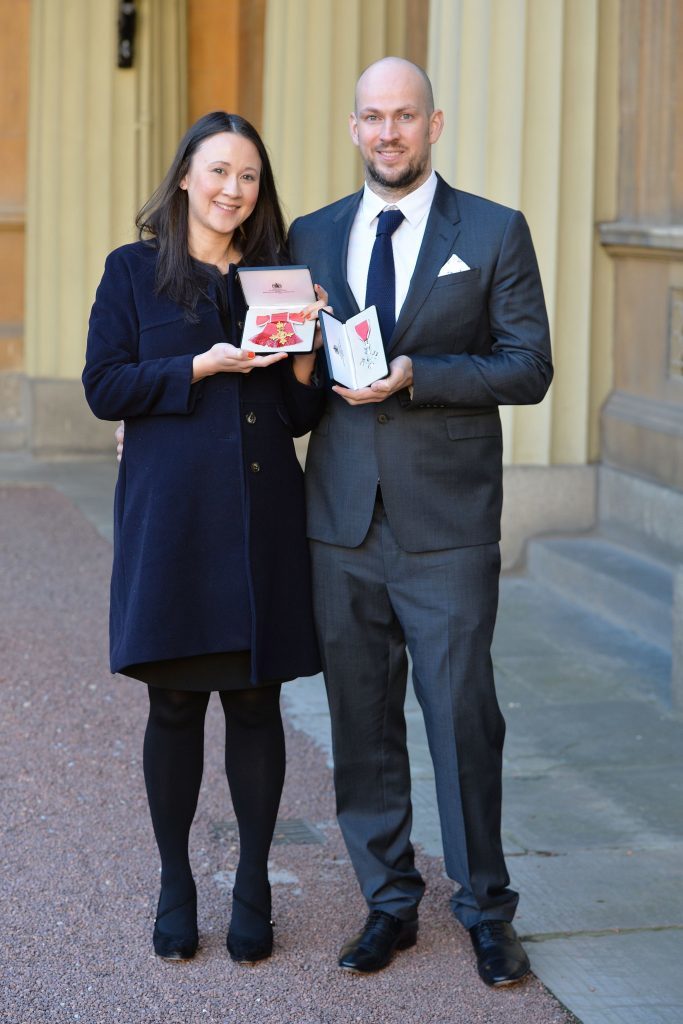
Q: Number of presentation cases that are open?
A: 2